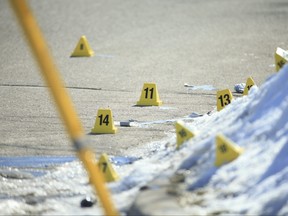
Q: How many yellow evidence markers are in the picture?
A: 9